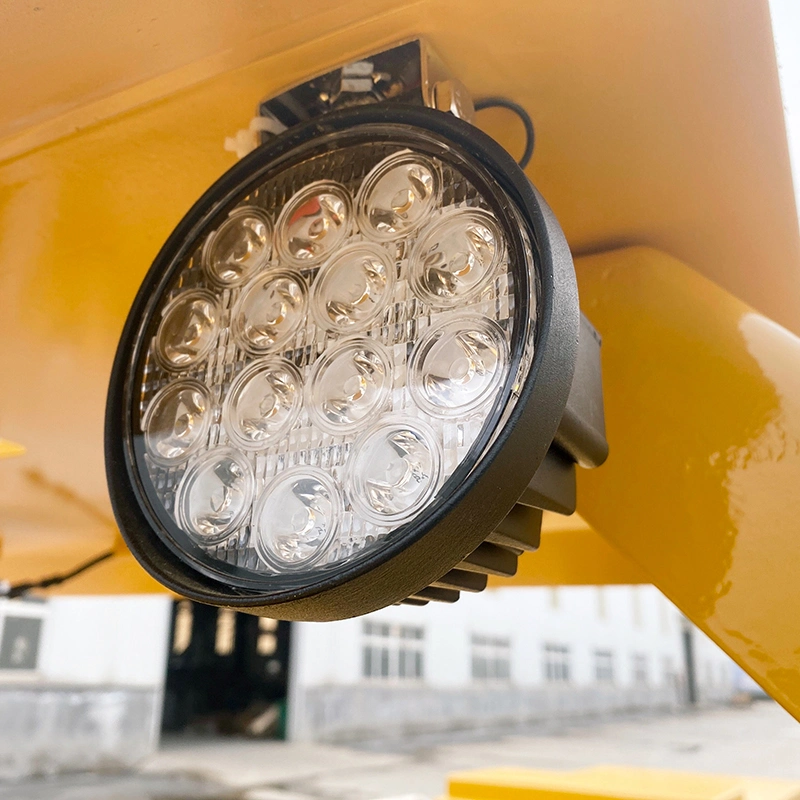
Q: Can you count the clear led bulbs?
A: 14